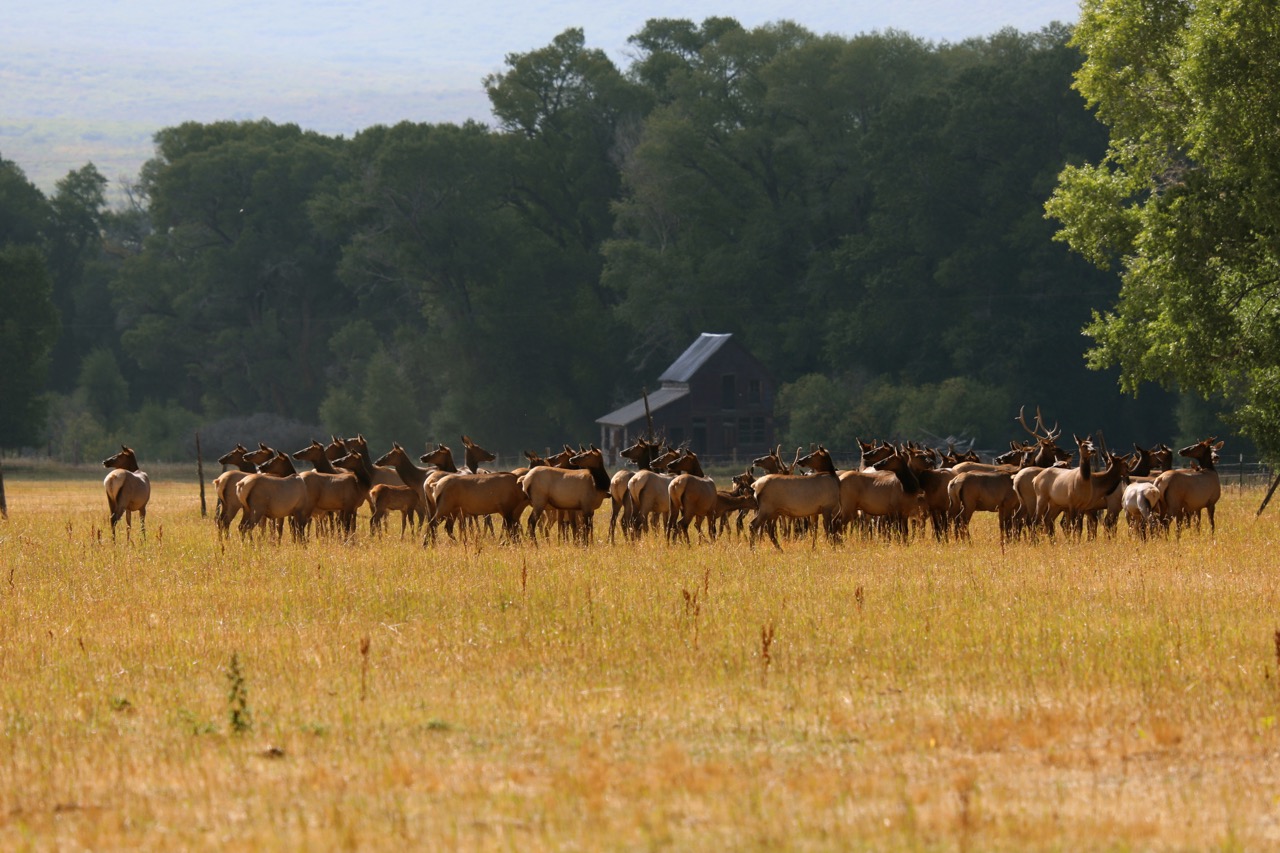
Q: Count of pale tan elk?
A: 1